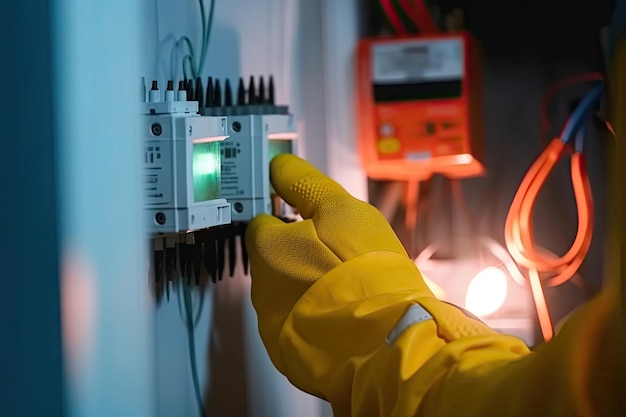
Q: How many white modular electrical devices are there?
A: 2